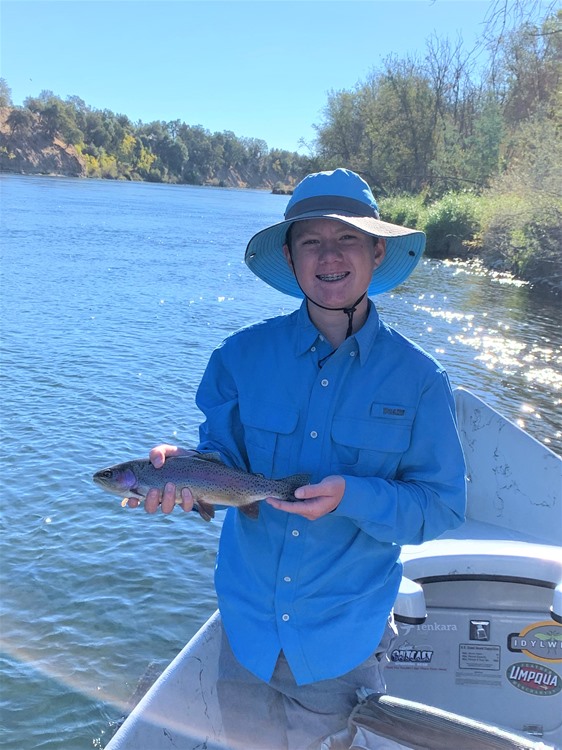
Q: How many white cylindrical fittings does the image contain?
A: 2